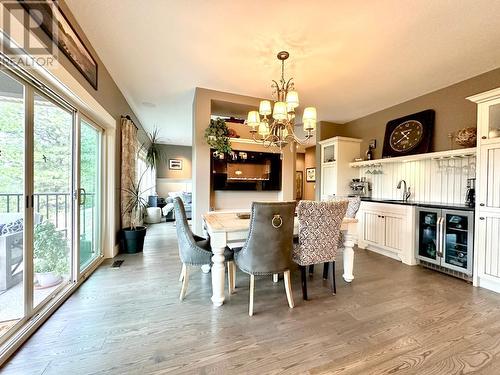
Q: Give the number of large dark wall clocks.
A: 1